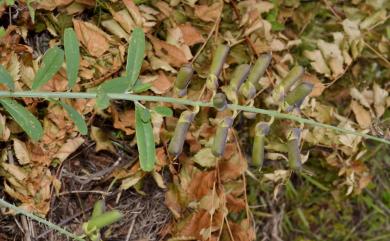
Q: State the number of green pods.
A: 13